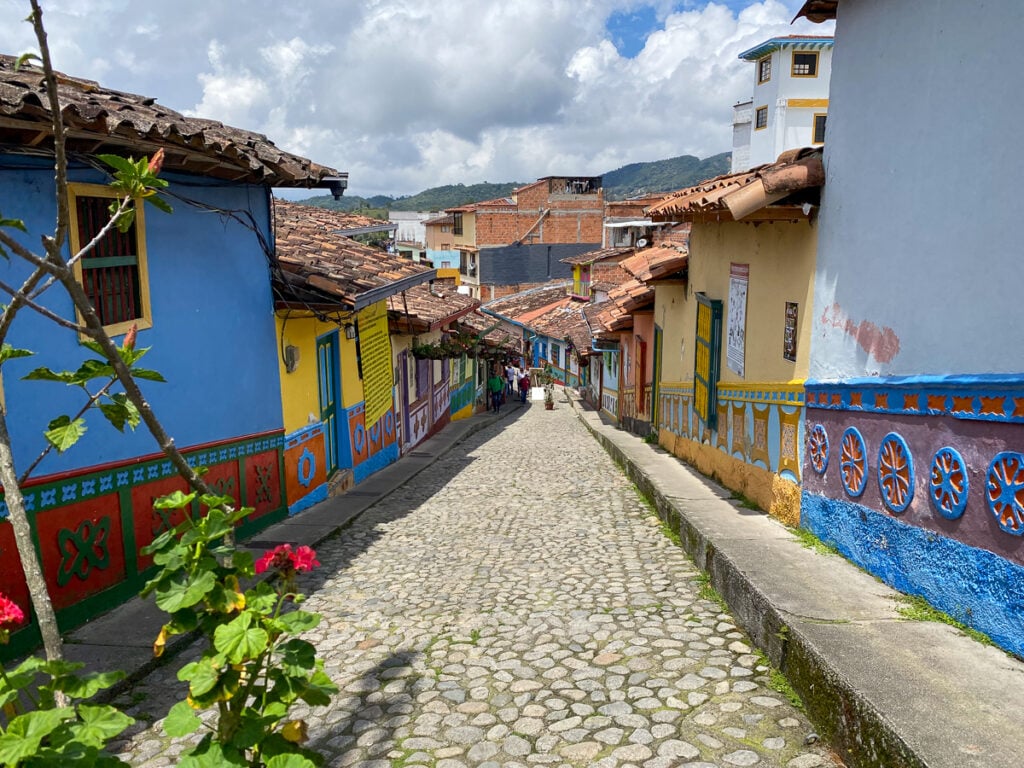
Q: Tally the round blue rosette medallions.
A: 5